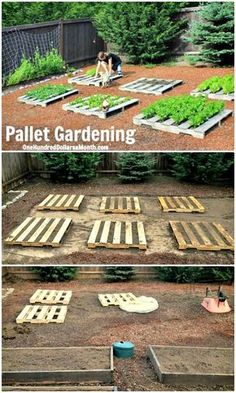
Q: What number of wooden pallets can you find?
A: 15